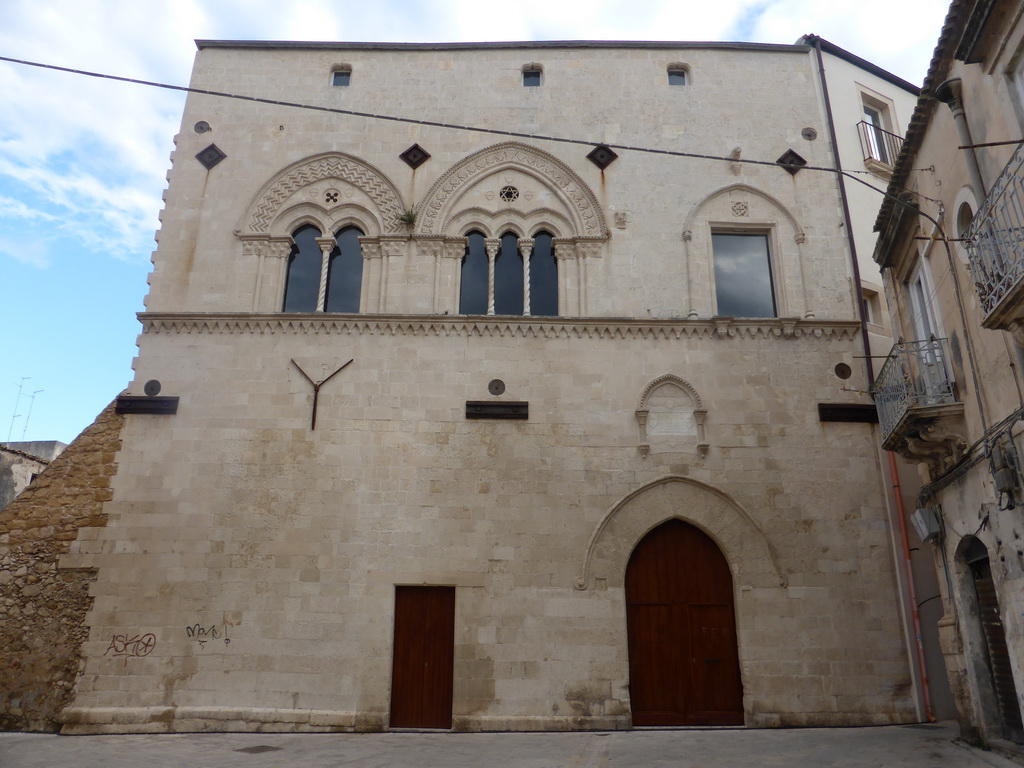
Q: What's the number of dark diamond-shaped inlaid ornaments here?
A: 4